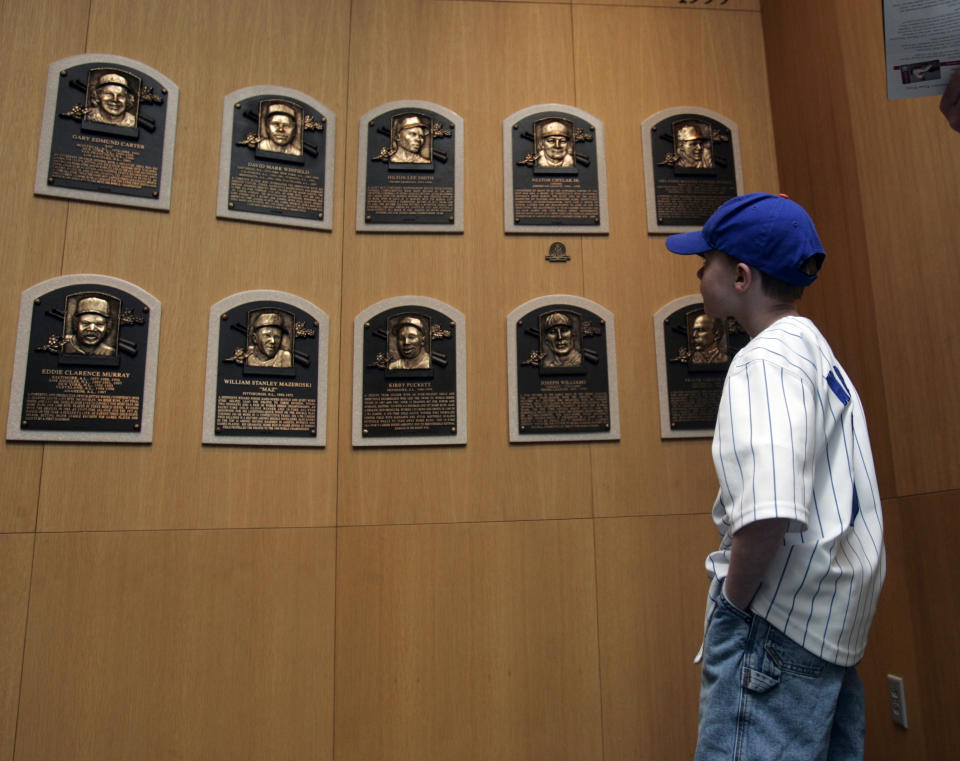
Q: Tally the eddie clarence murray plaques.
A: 1